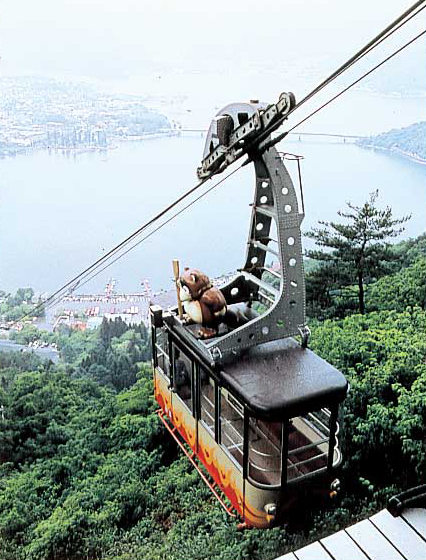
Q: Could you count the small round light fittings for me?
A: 2